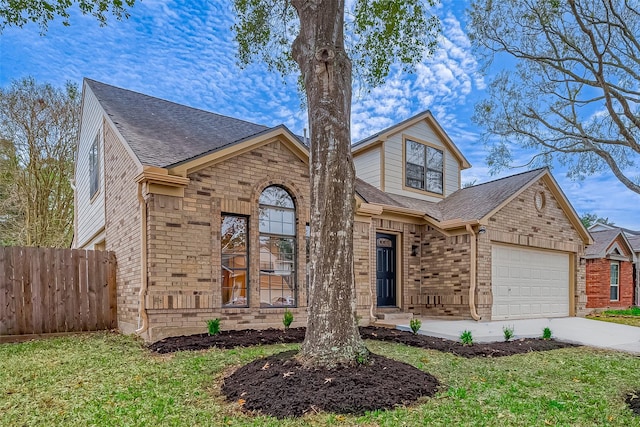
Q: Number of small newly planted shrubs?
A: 6